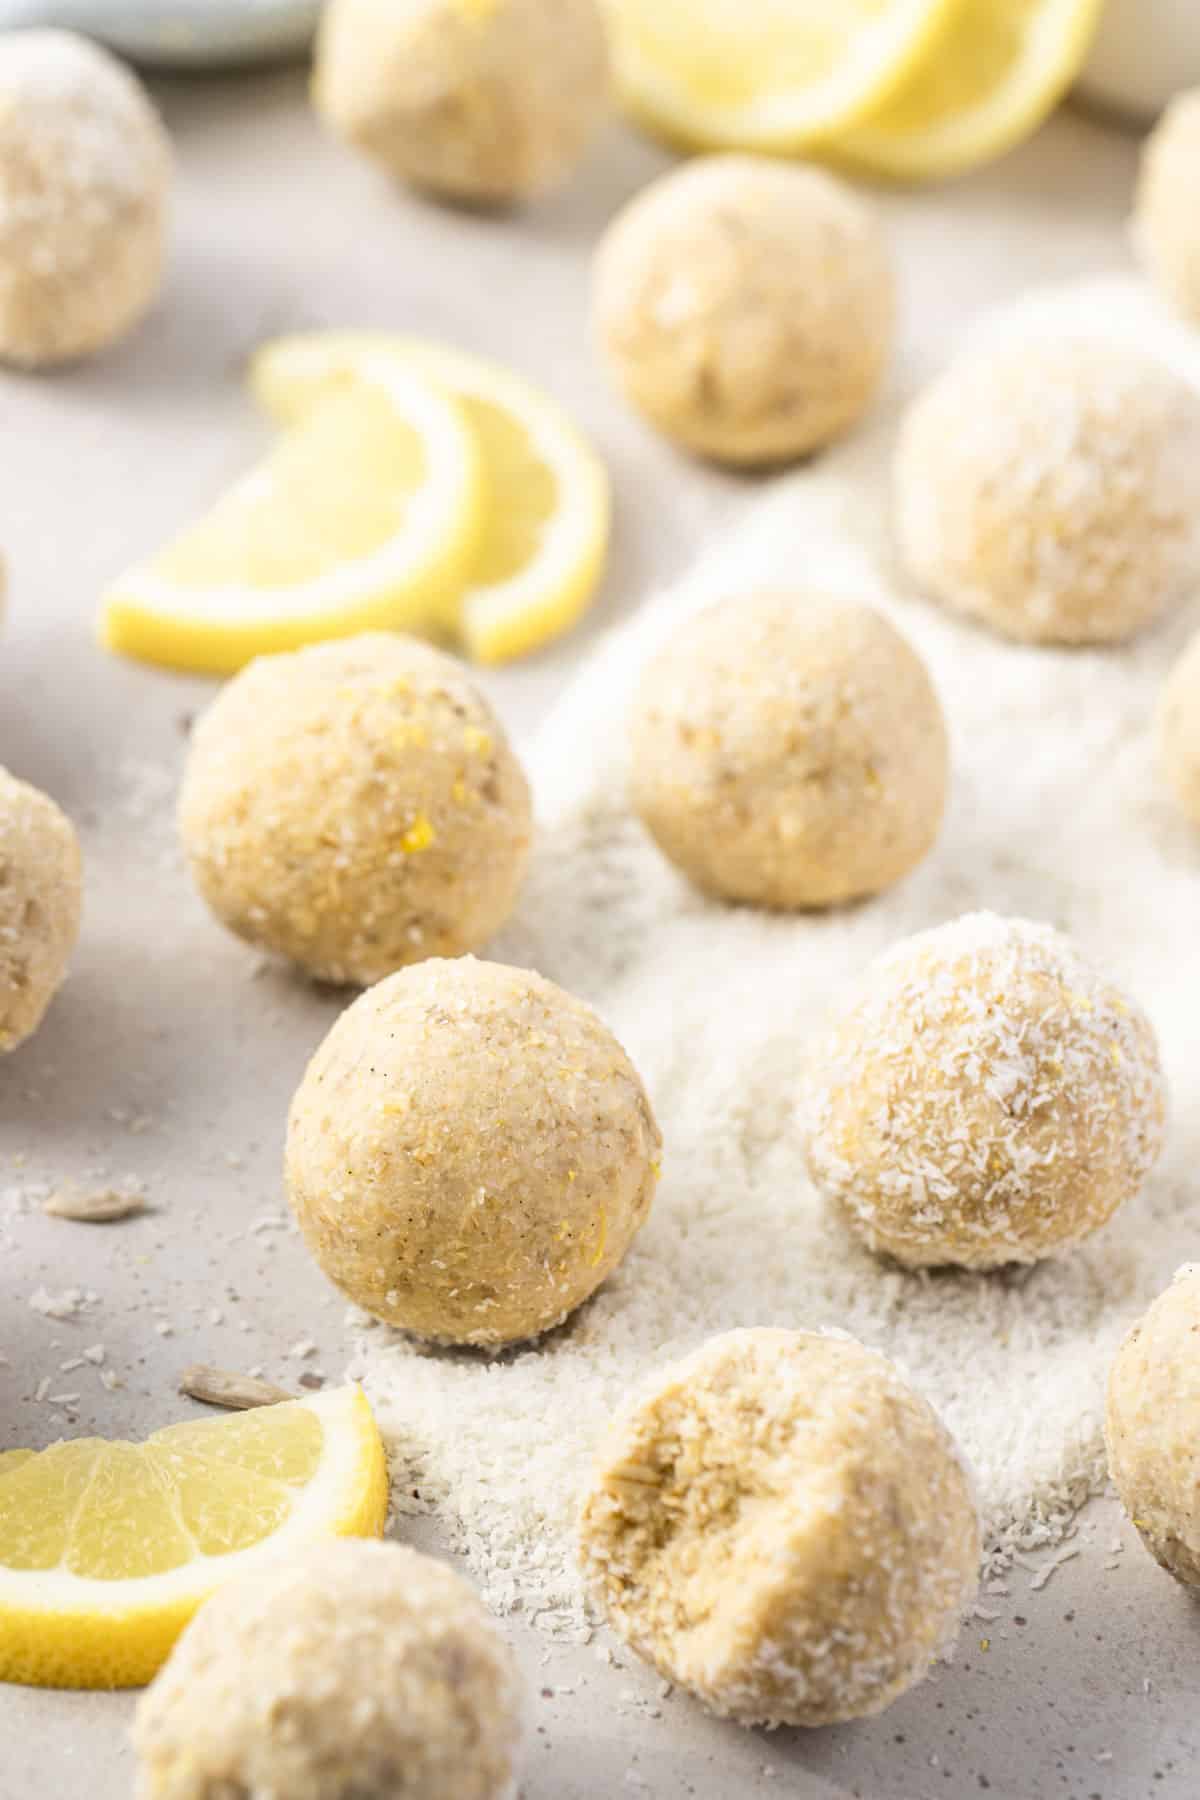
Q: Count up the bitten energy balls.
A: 1